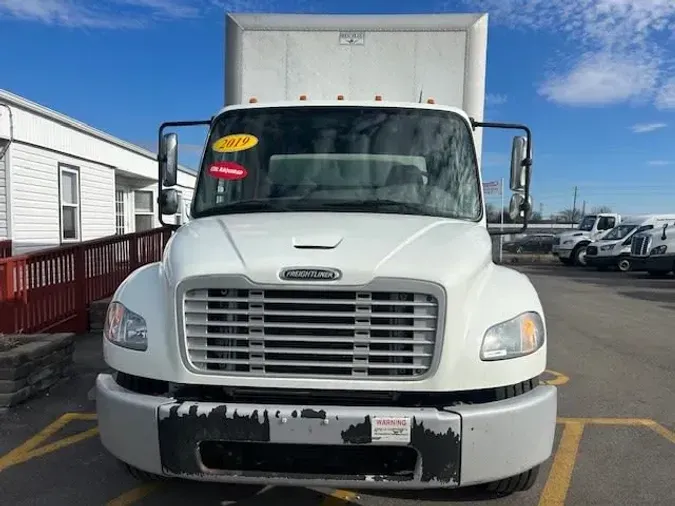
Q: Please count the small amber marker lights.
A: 5